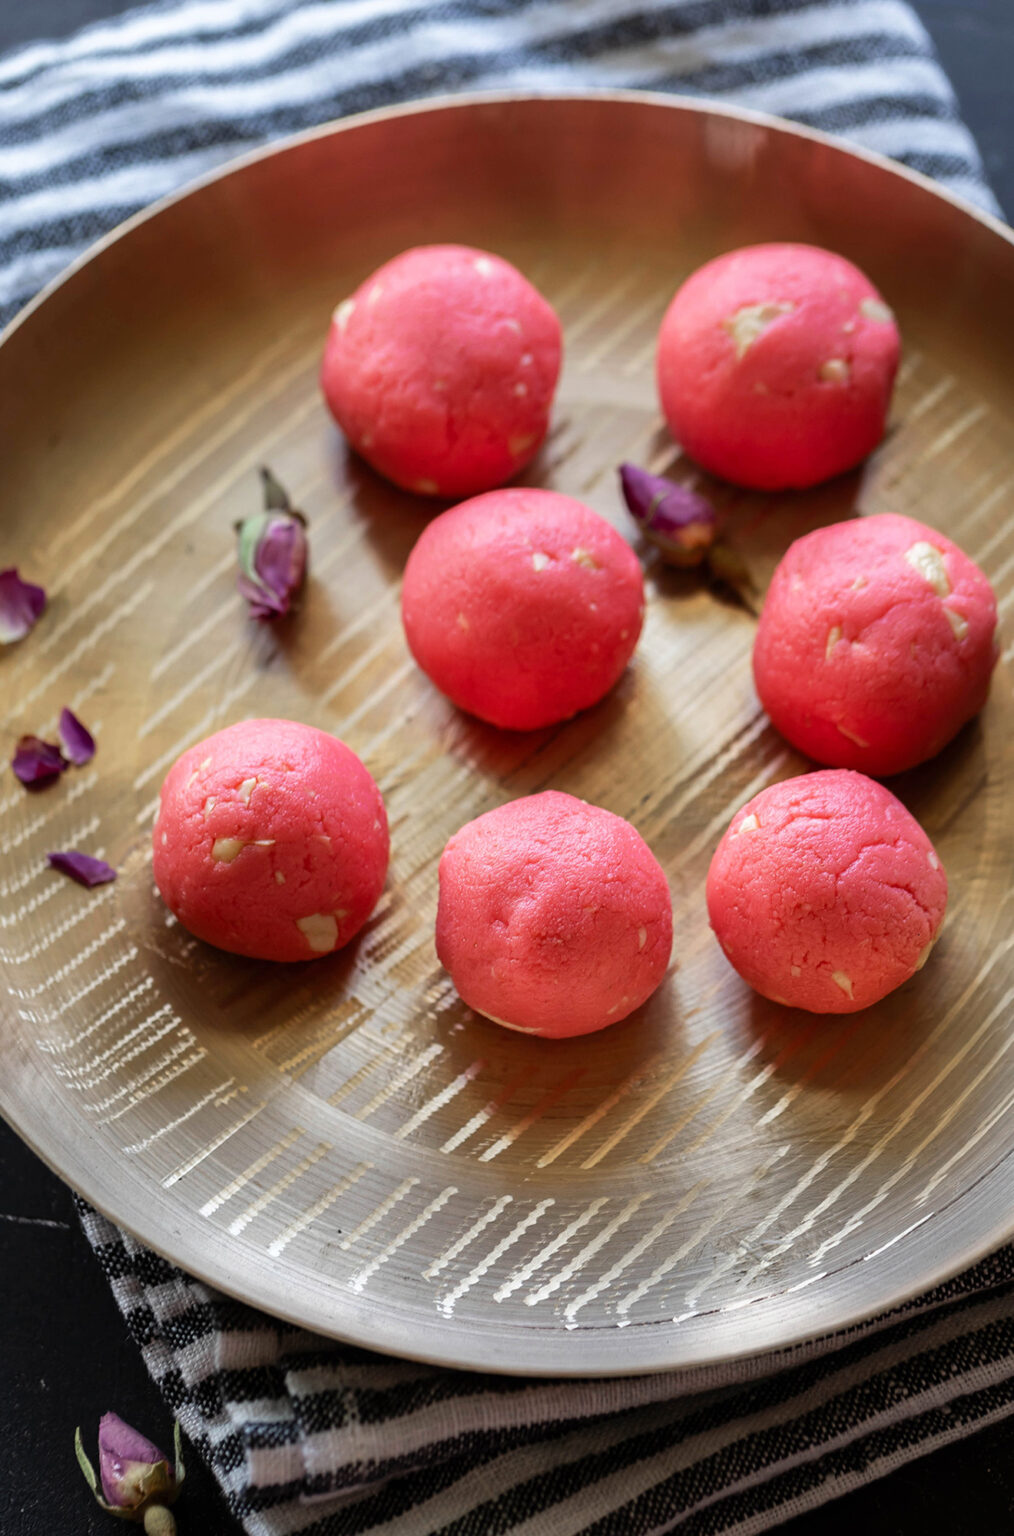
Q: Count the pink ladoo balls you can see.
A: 7